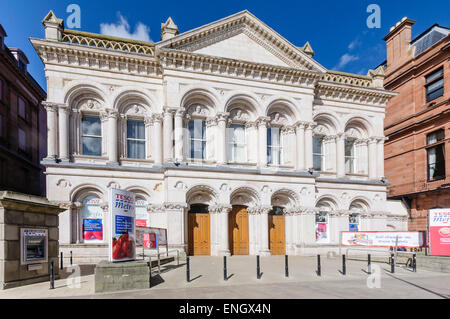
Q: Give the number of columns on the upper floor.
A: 13